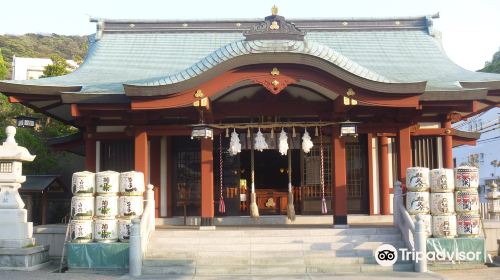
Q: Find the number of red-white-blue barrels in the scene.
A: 3